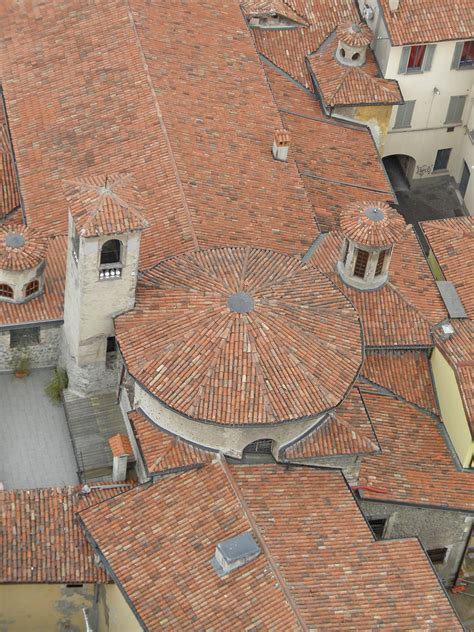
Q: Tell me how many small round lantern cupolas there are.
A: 3